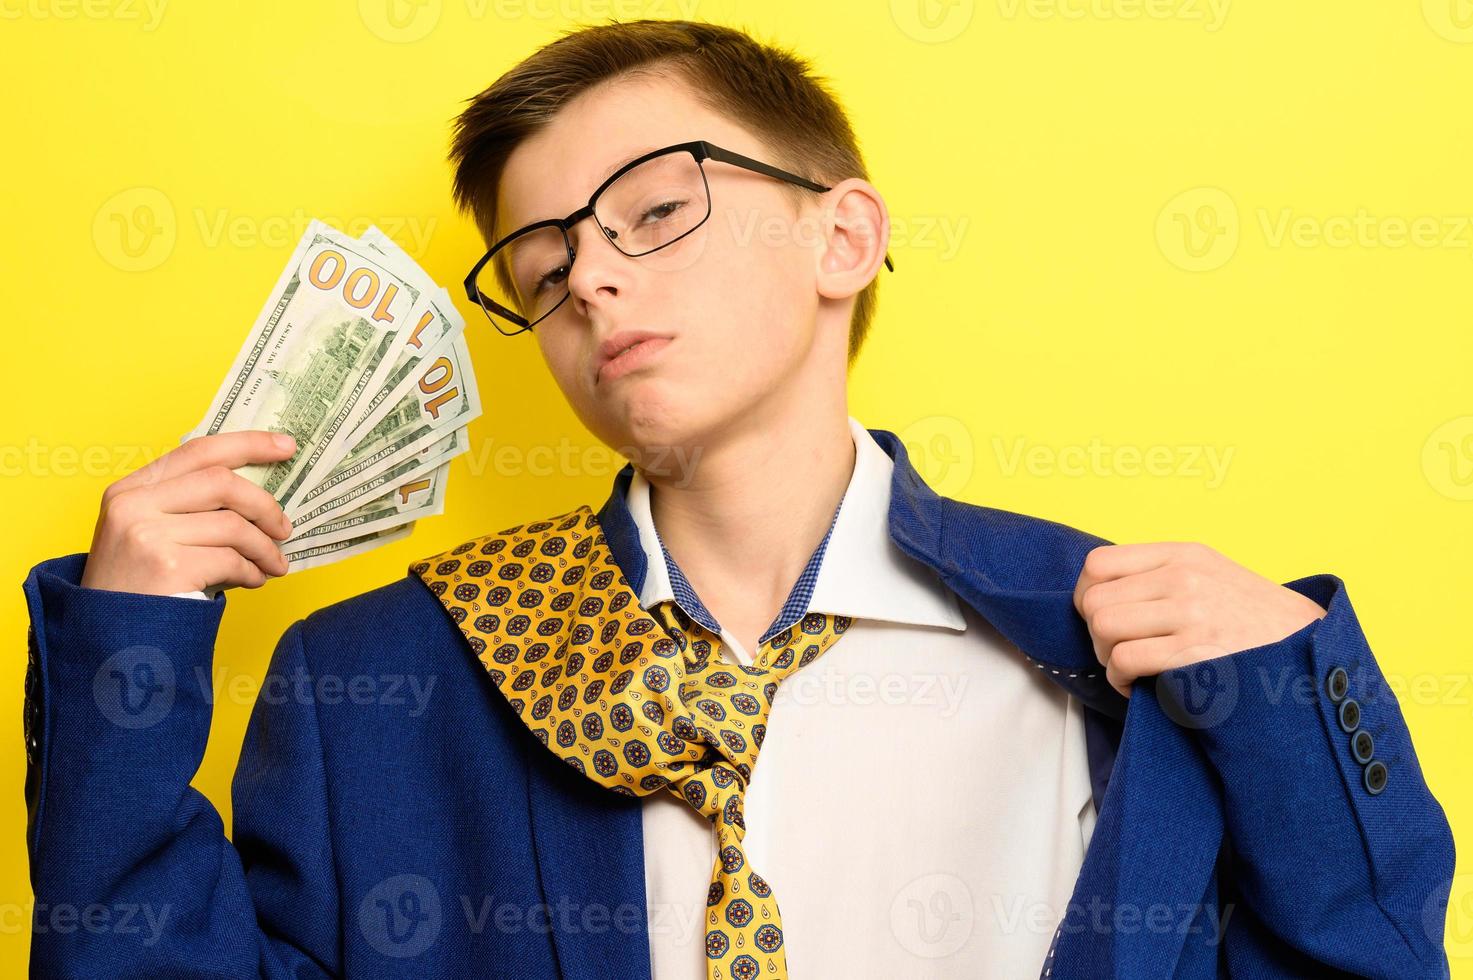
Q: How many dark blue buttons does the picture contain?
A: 4